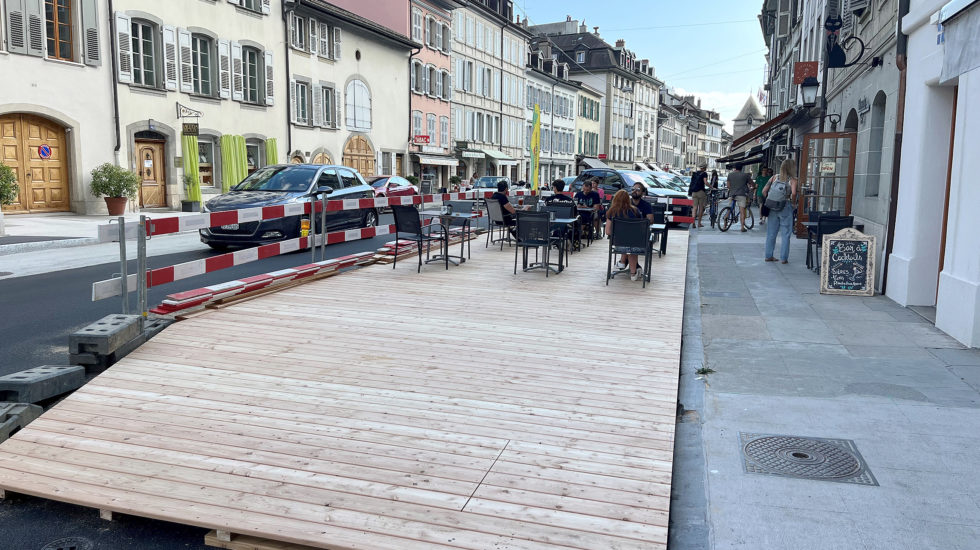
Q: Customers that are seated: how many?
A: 6